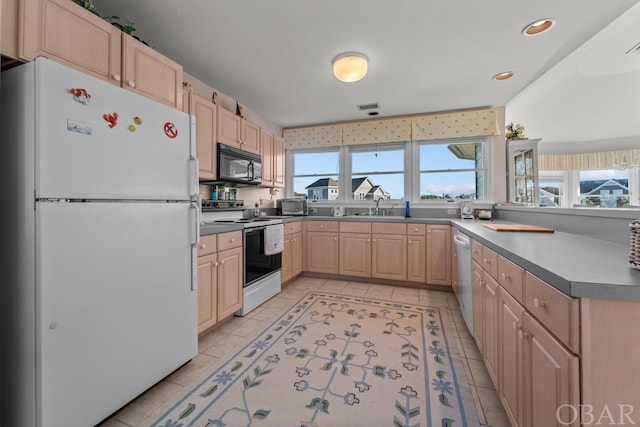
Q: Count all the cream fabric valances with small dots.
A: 3